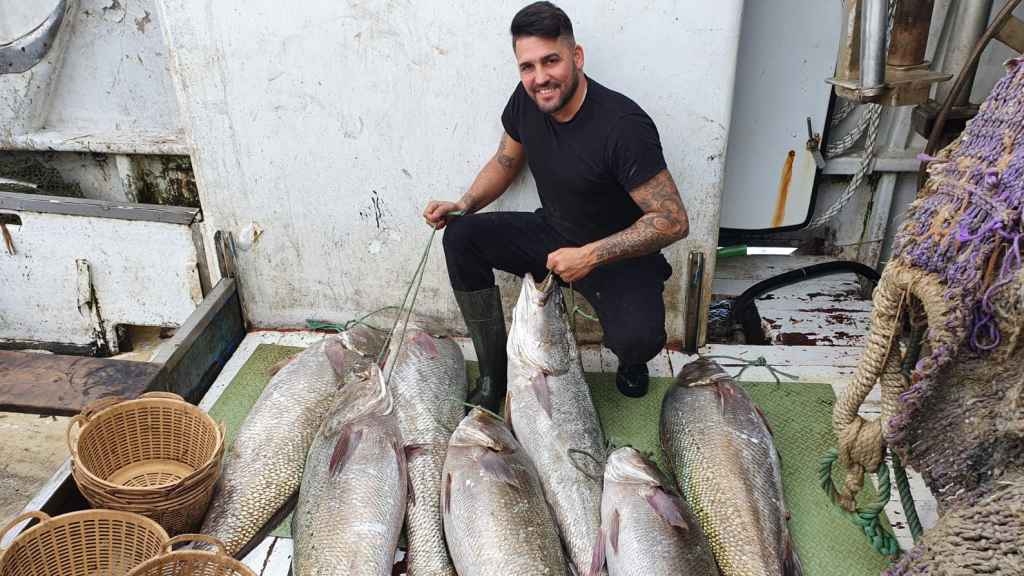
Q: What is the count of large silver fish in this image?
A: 7